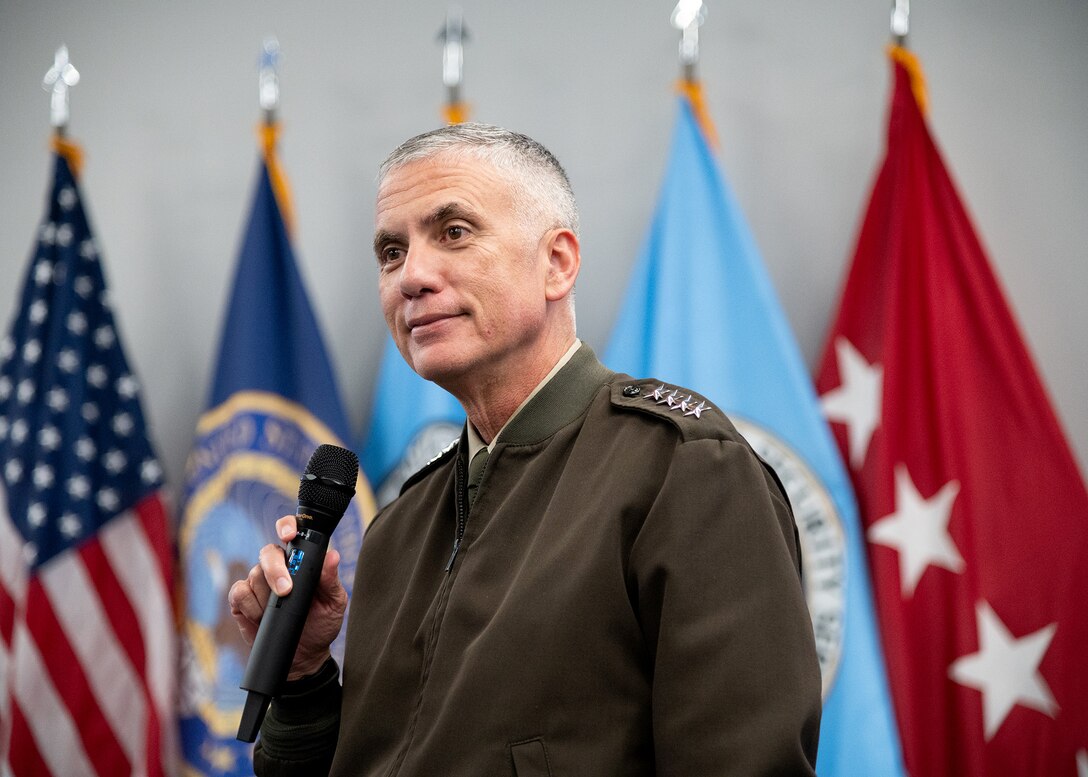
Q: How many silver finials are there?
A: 5